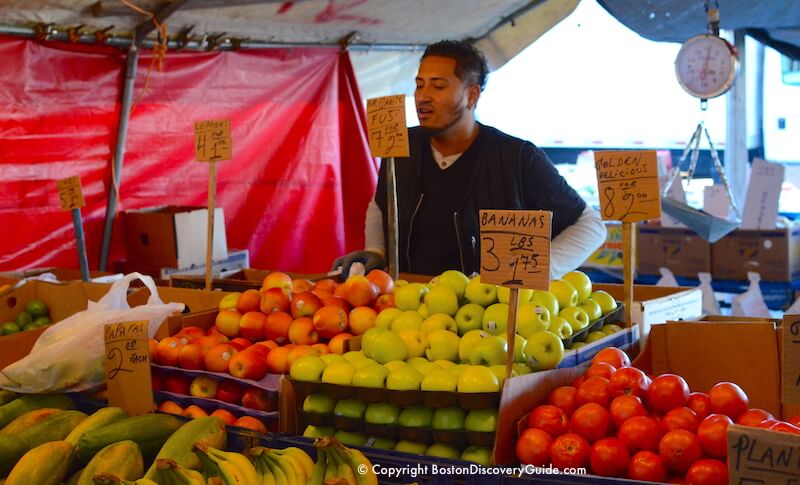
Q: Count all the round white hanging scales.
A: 1